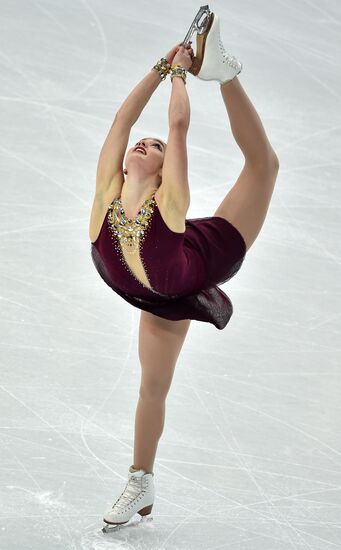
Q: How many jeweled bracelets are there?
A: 2